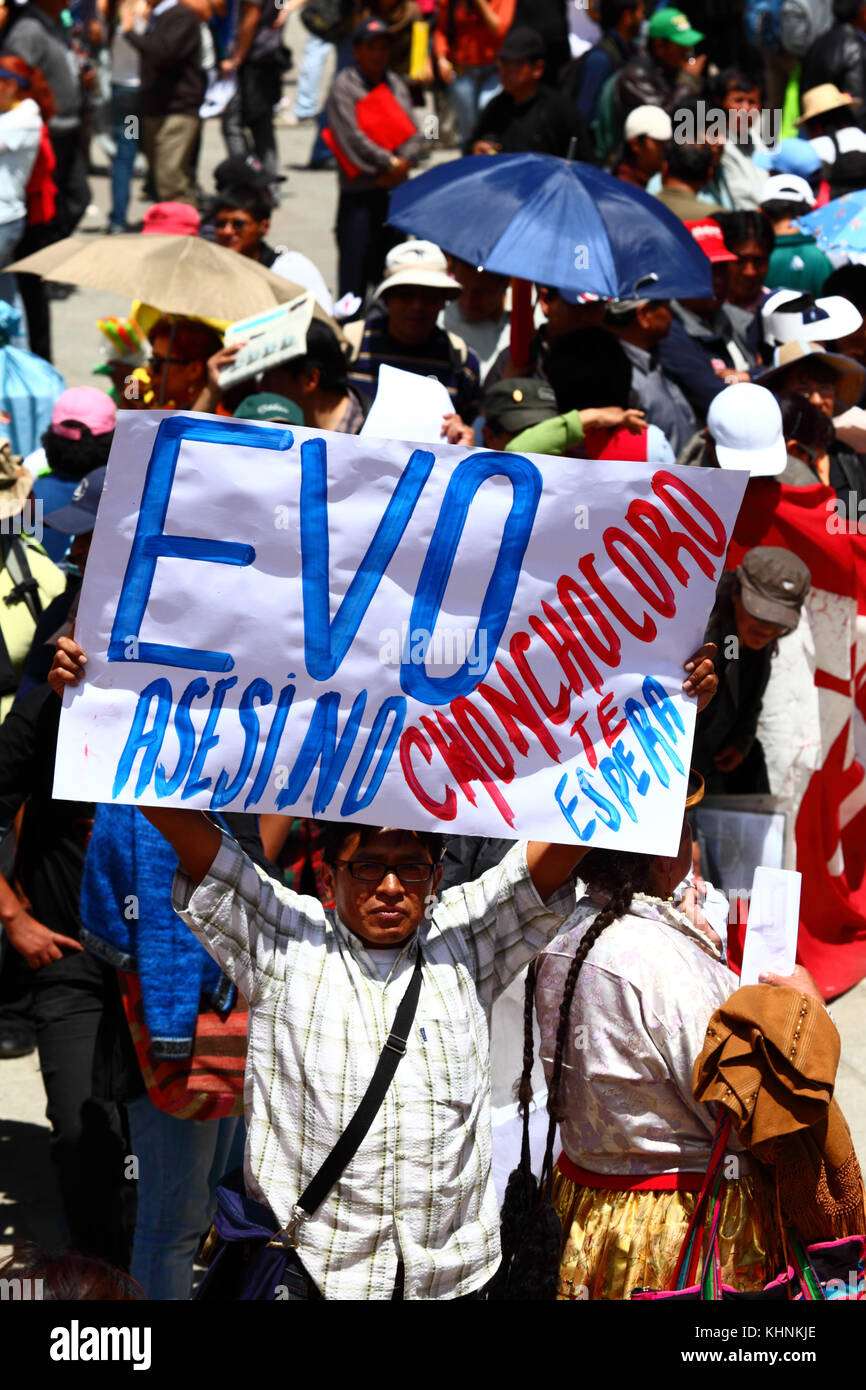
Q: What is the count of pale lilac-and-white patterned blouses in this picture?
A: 1